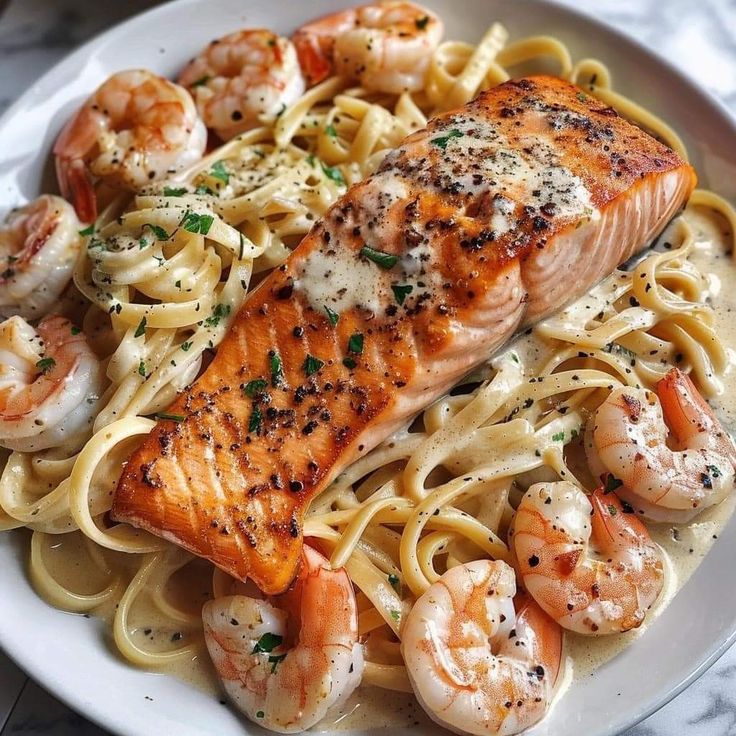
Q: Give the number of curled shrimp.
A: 9